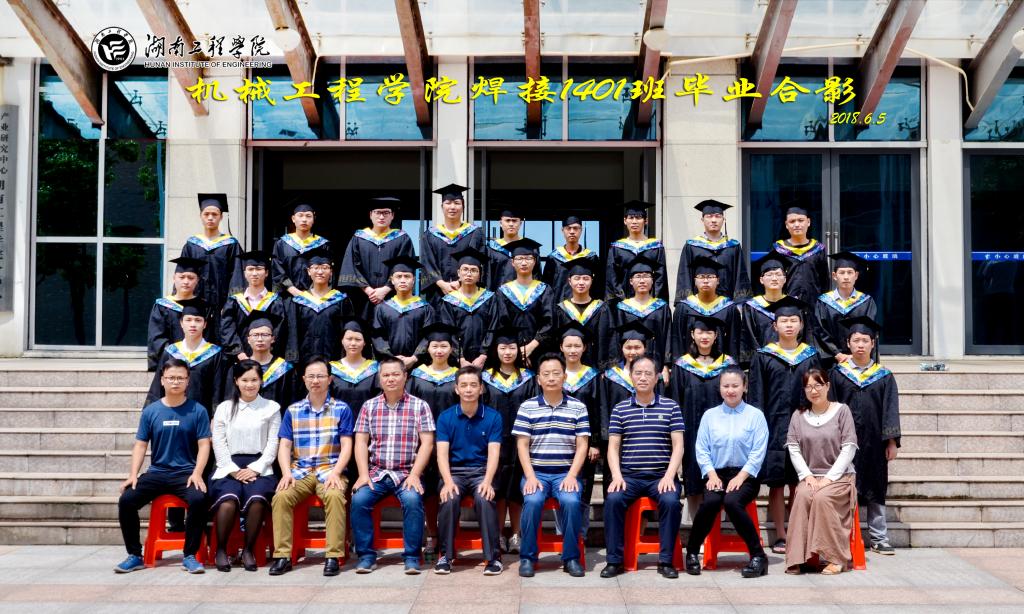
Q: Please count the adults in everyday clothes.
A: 9